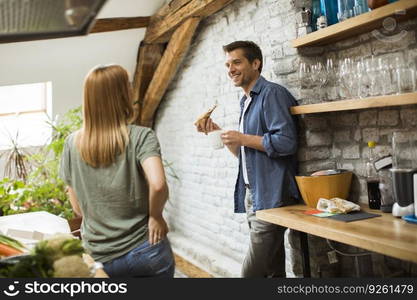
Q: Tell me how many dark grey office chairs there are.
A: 0